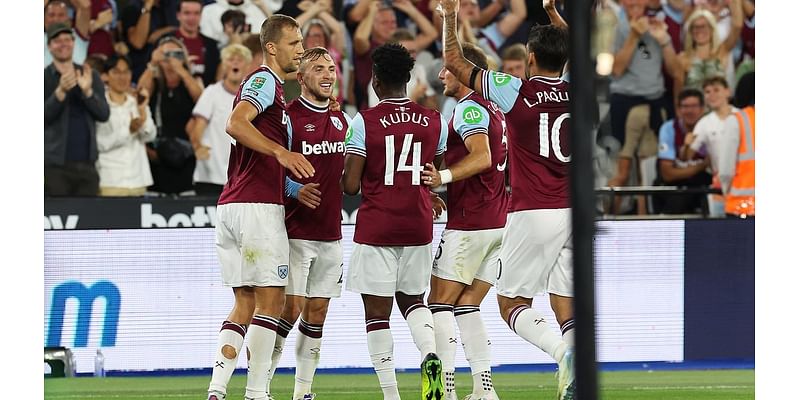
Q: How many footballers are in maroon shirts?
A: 5